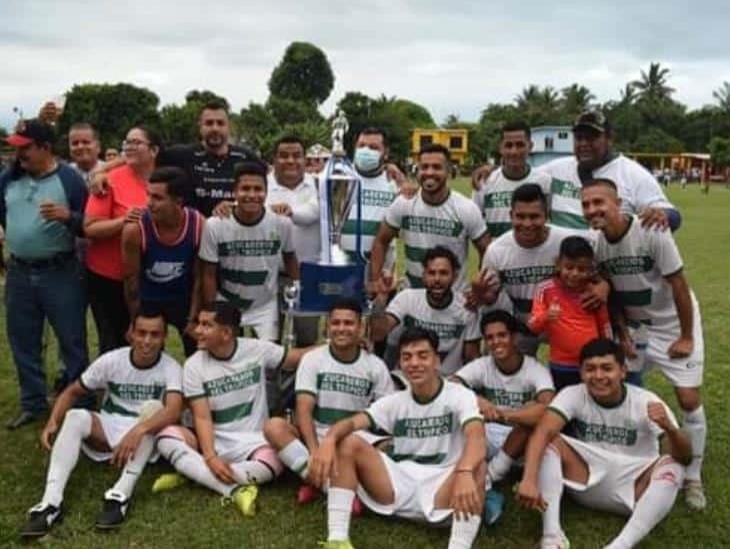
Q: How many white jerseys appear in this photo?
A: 14